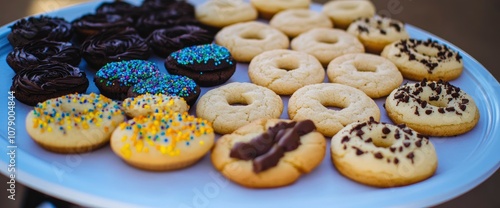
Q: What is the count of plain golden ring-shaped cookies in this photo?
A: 10